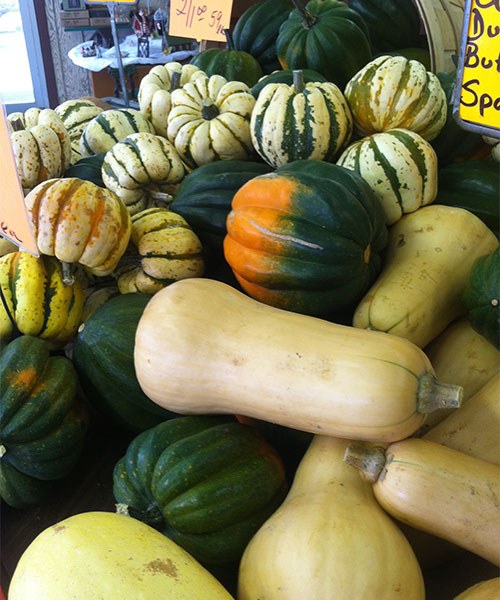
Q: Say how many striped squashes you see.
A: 12